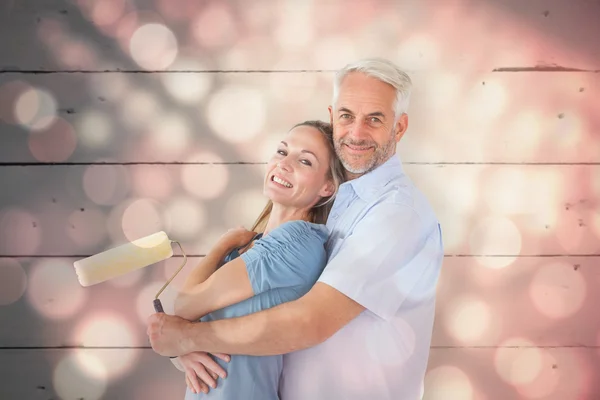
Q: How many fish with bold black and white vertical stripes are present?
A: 0